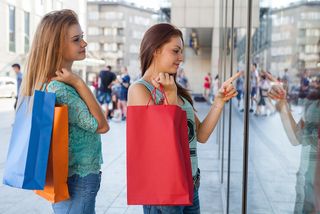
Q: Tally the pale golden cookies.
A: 0